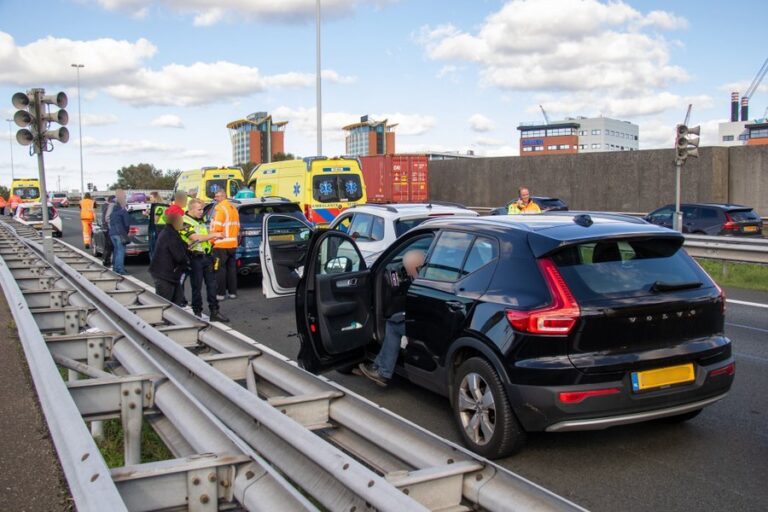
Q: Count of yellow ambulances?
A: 3